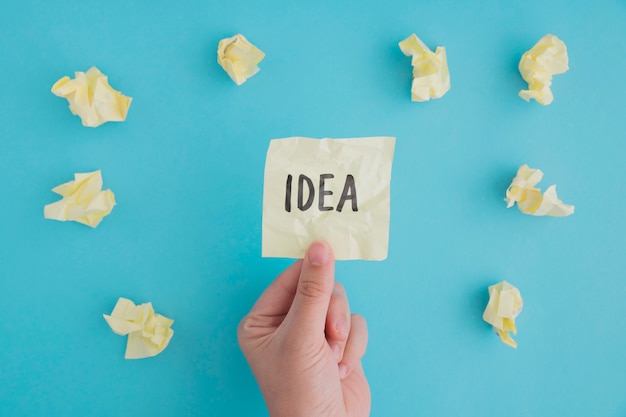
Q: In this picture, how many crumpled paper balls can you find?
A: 8